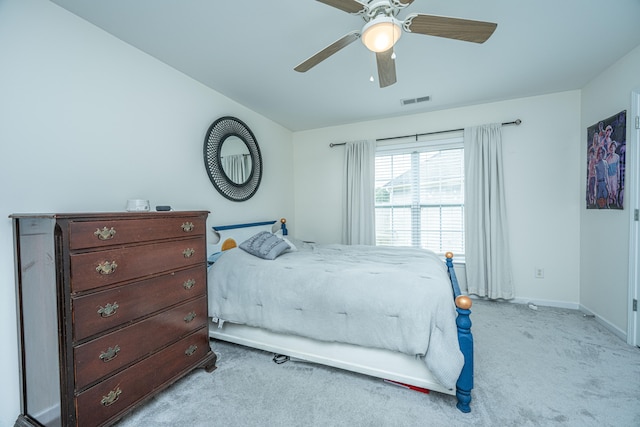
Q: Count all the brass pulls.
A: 10